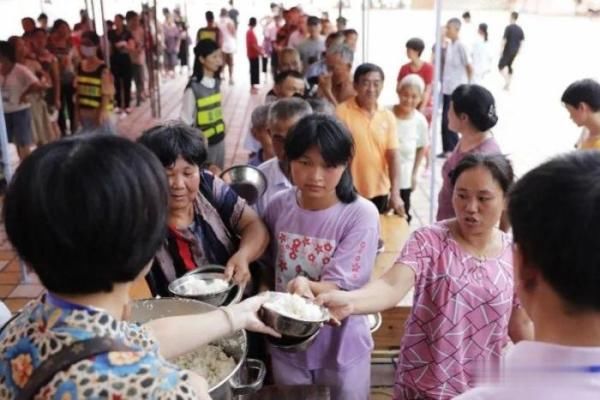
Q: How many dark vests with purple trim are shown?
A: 0